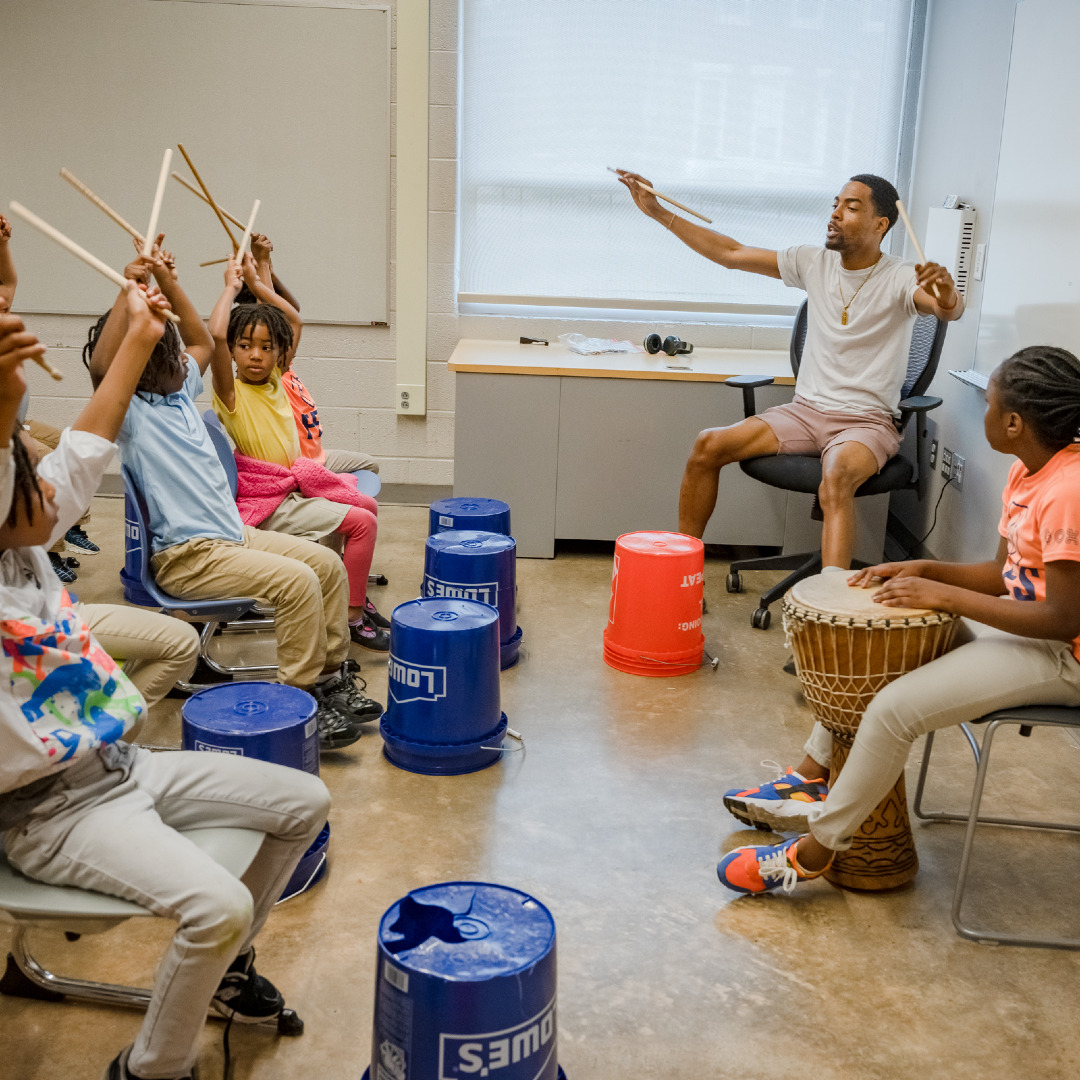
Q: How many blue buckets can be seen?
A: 6